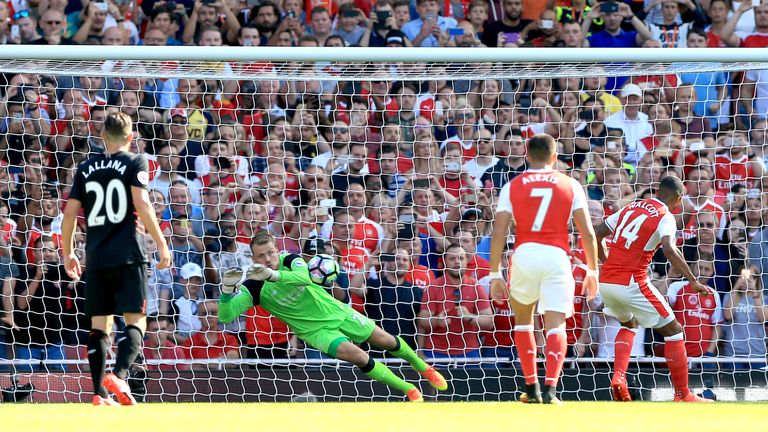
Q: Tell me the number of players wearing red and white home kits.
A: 2